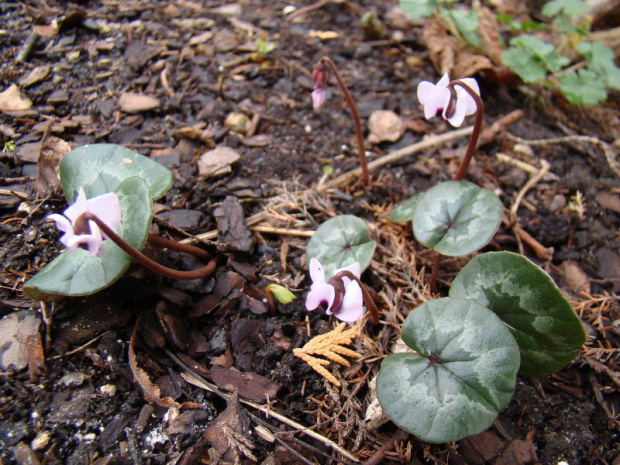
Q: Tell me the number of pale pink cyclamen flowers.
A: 3